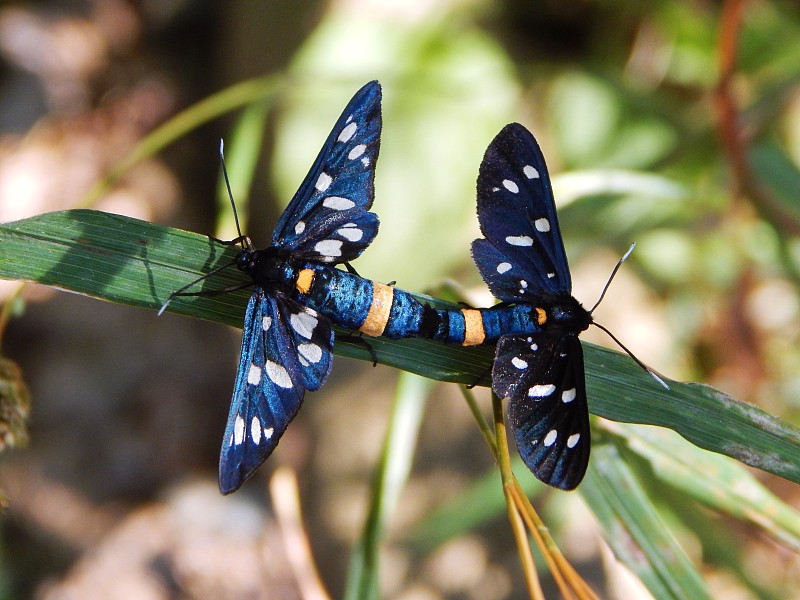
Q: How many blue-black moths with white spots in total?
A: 2